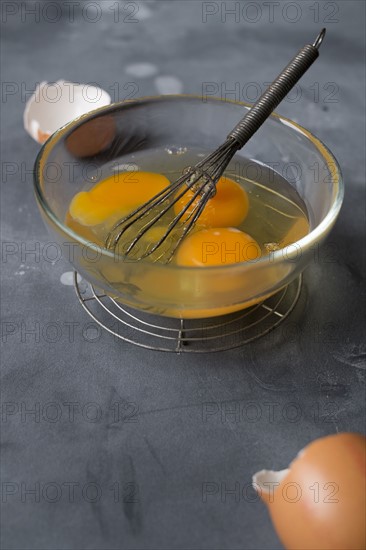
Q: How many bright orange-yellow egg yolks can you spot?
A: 3